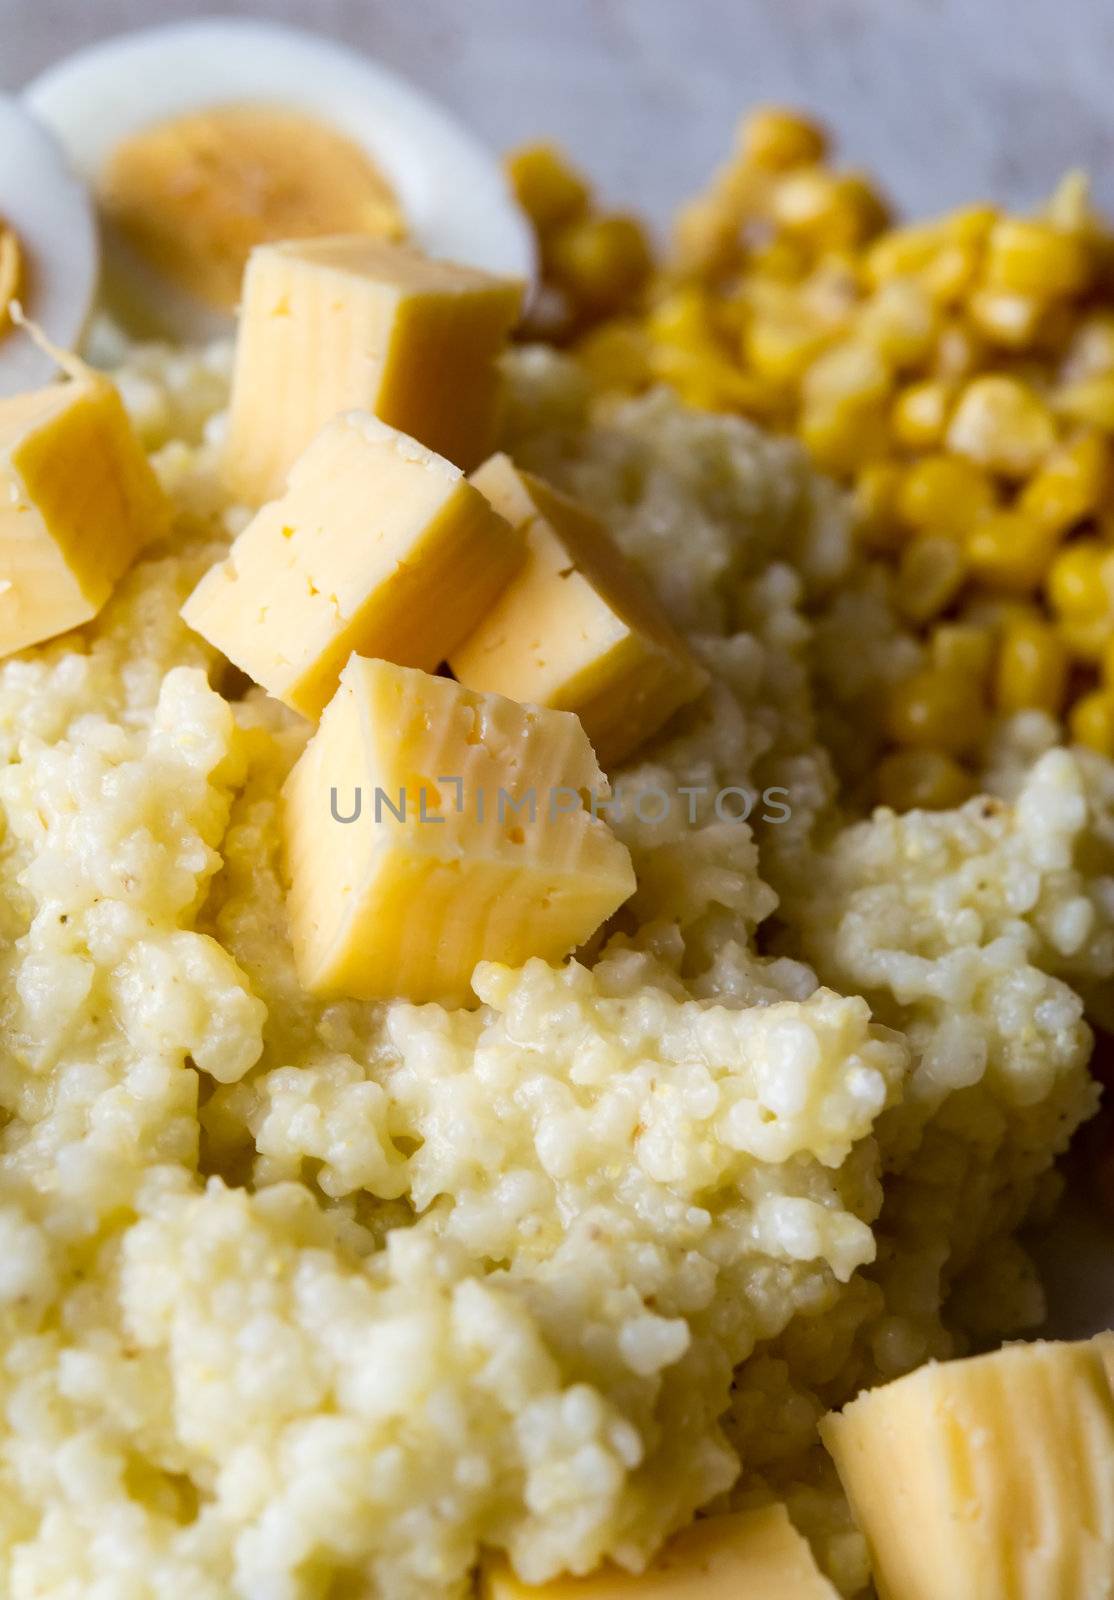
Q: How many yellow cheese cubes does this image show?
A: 7